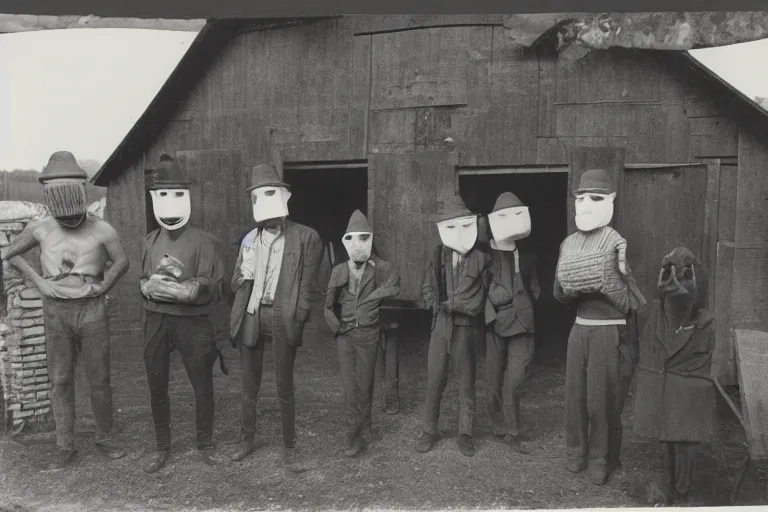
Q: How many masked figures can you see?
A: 8